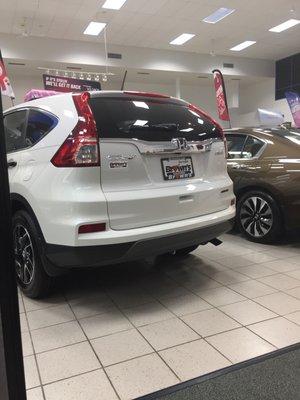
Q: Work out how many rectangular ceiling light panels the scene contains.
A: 6